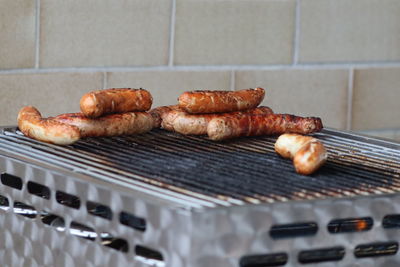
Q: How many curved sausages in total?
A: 2